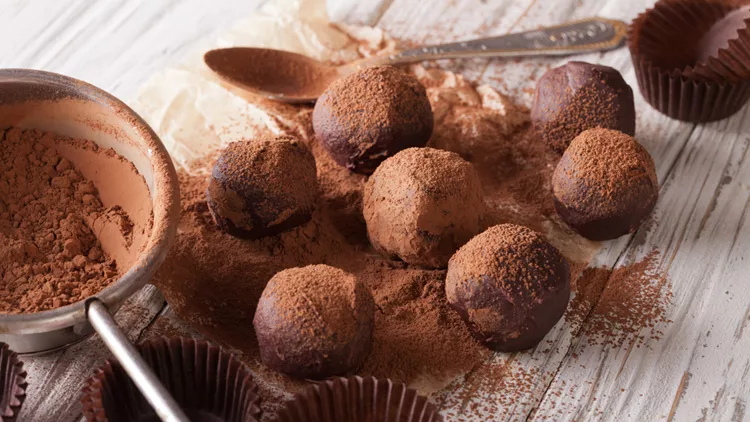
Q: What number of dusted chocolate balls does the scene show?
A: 7